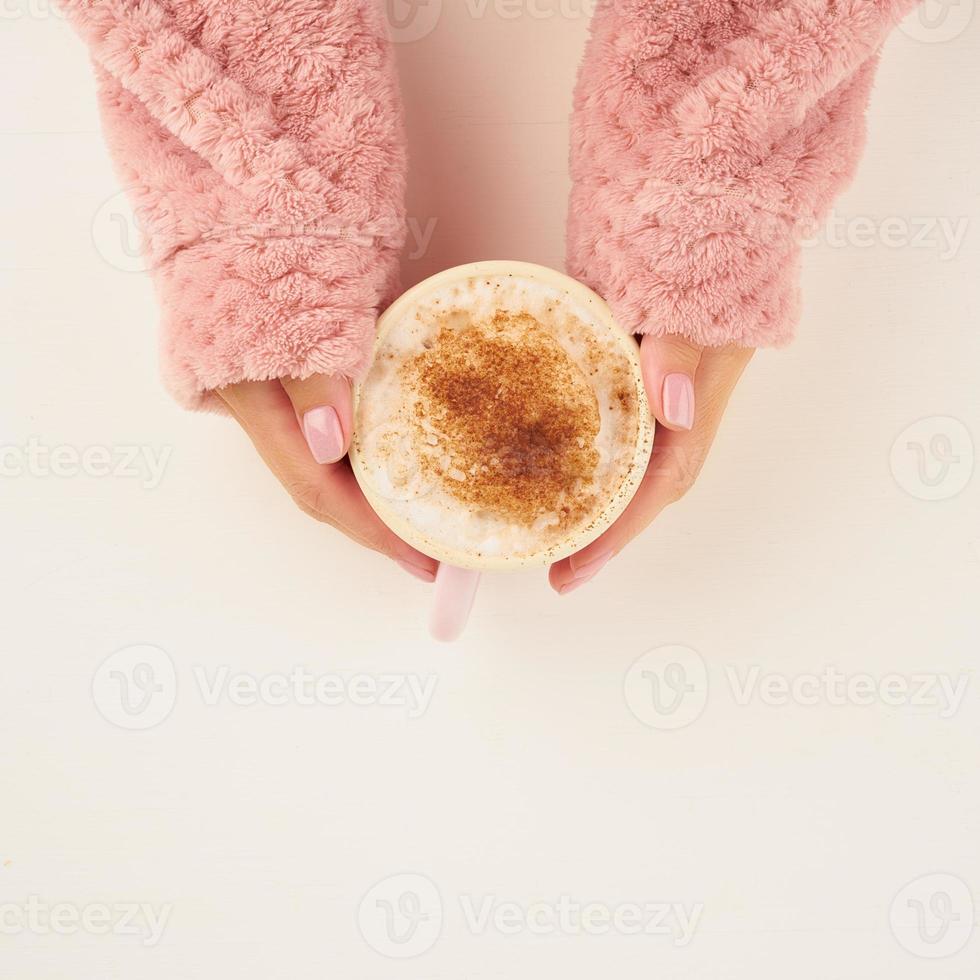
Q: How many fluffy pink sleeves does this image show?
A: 2